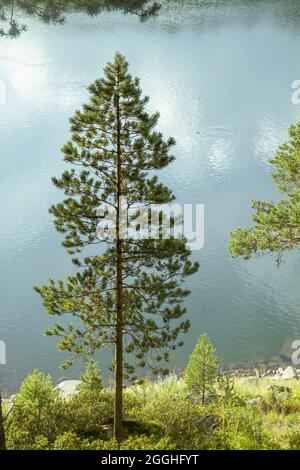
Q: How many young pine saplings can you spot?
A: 3